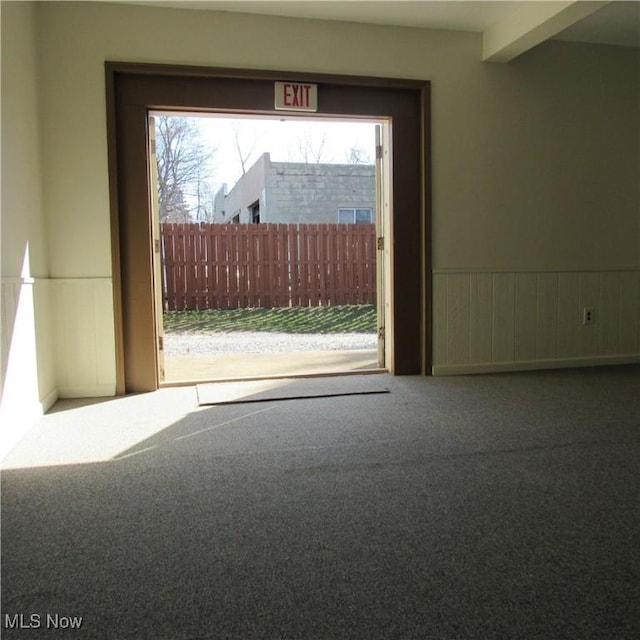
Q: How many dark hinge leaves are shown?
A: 6